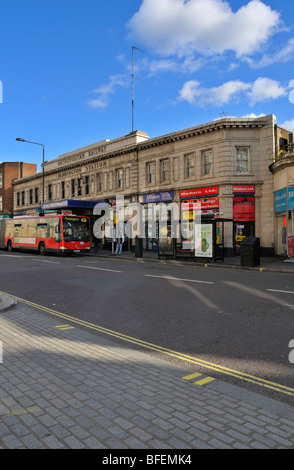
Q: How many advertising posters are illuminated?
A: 1